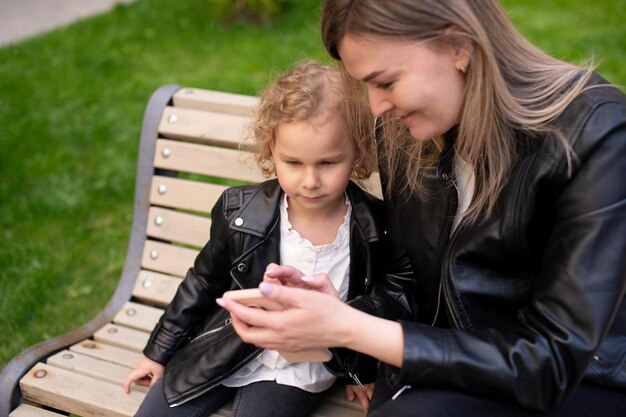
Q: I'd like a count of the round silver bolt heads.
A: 12